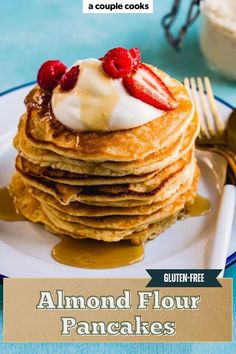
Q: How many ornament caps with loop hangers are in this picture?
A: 0